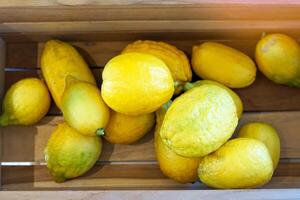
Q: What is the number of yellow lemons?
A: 14